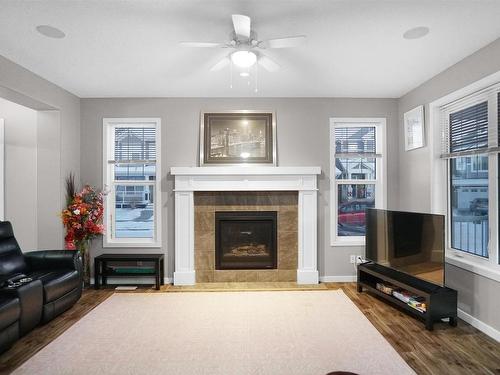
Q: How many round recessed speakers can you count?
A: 2